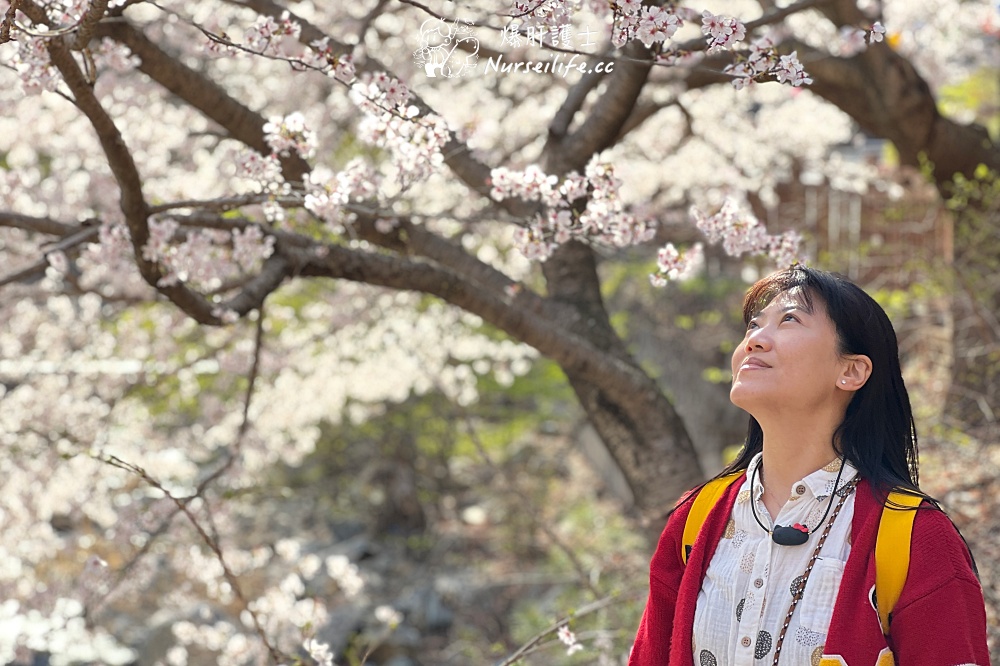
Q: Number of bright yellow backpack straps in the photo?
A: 2